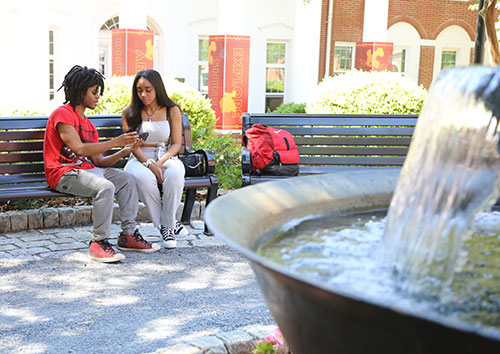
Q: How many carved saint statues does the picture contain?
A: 0